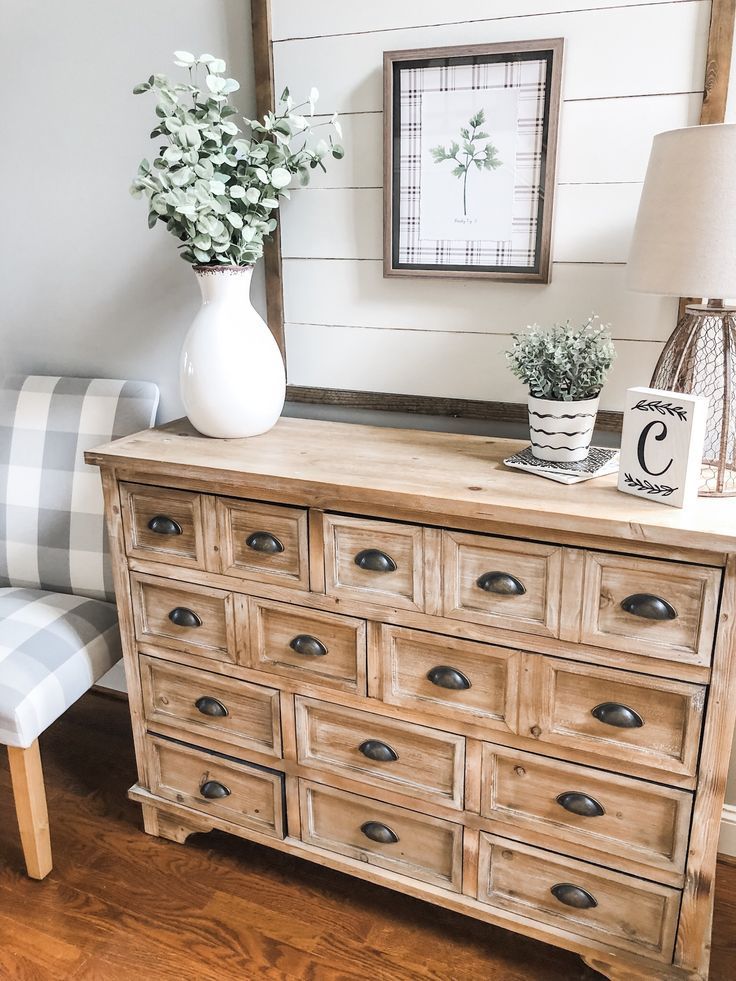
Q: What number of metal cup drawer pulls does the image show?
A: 15